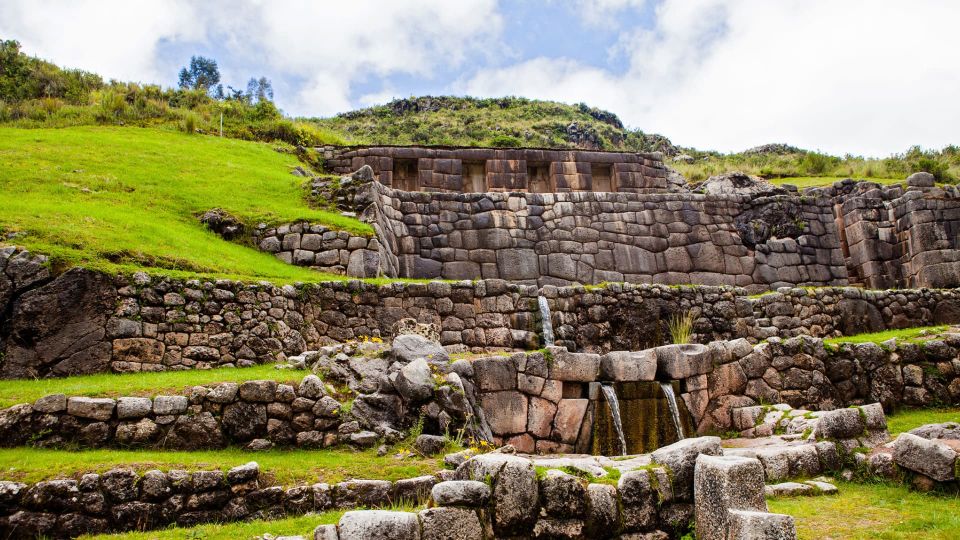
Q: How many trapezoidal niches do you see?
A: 4